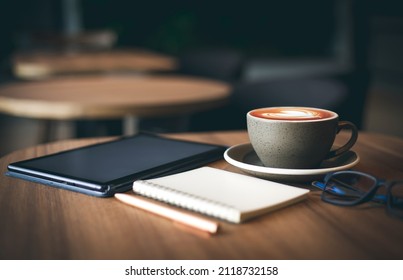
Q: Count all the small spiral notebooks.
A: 1